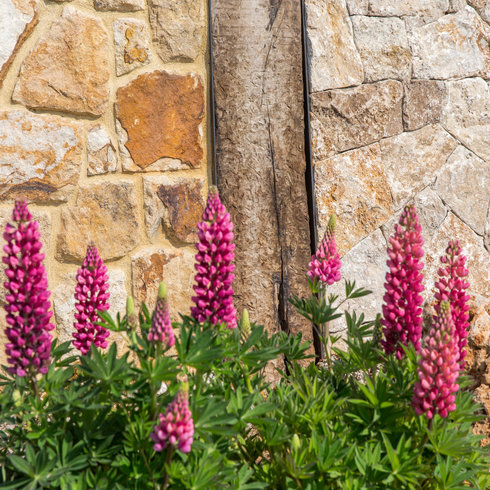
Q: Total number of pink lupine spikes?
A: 9